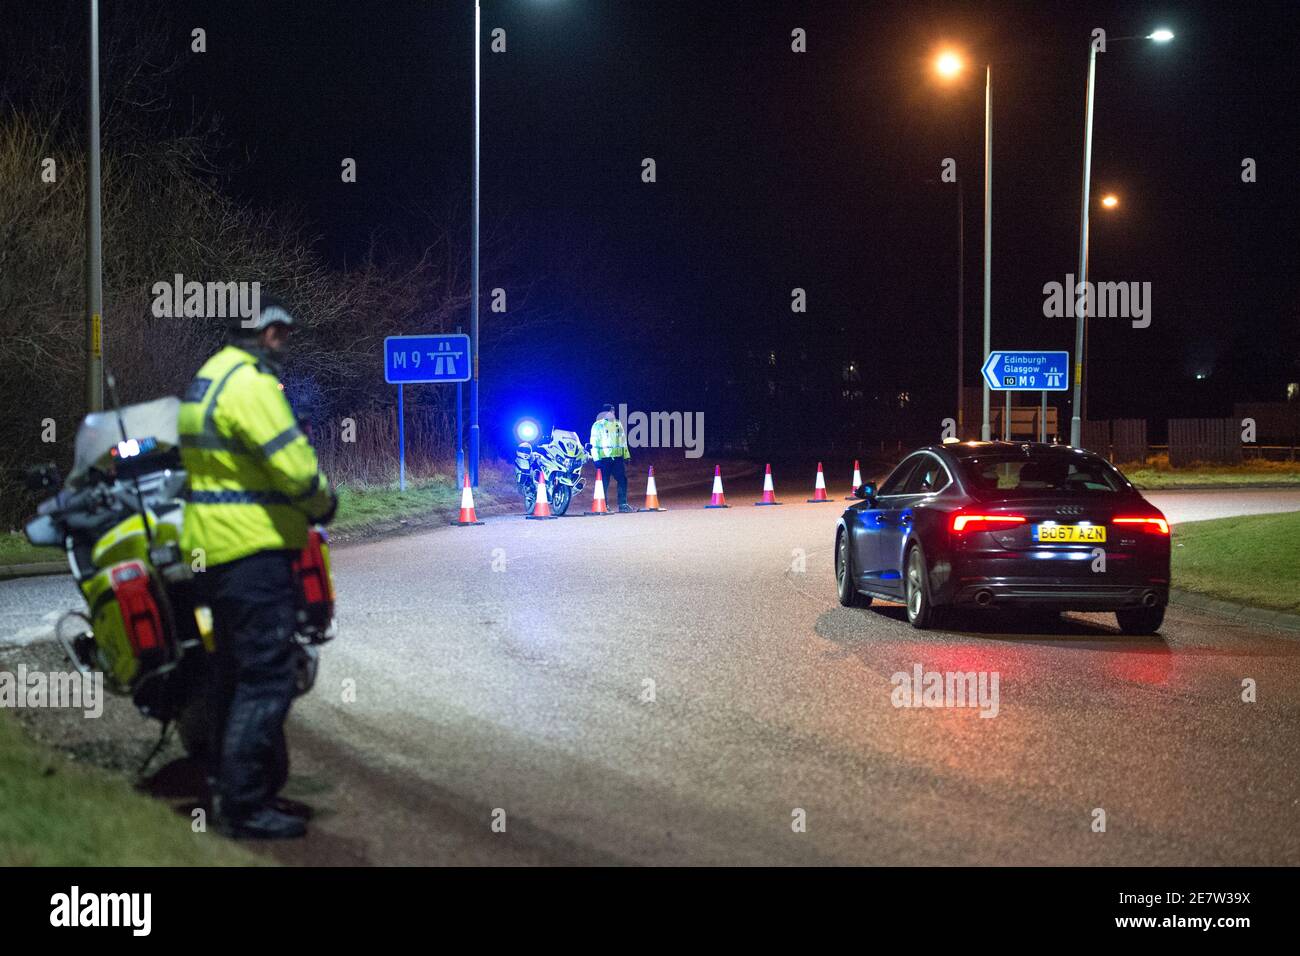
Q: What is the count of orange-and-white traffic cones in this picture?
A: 8